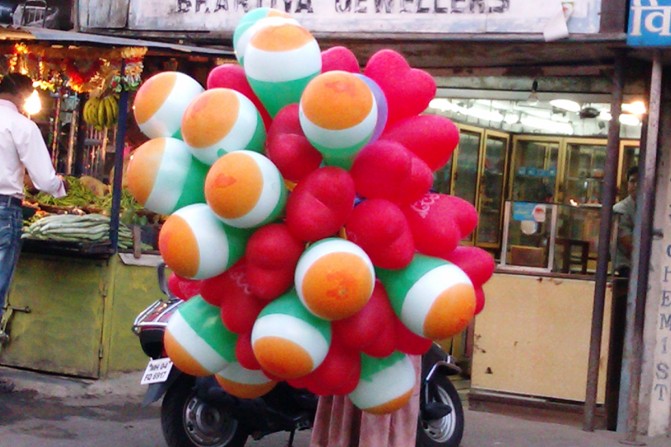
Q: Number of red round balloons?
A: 0